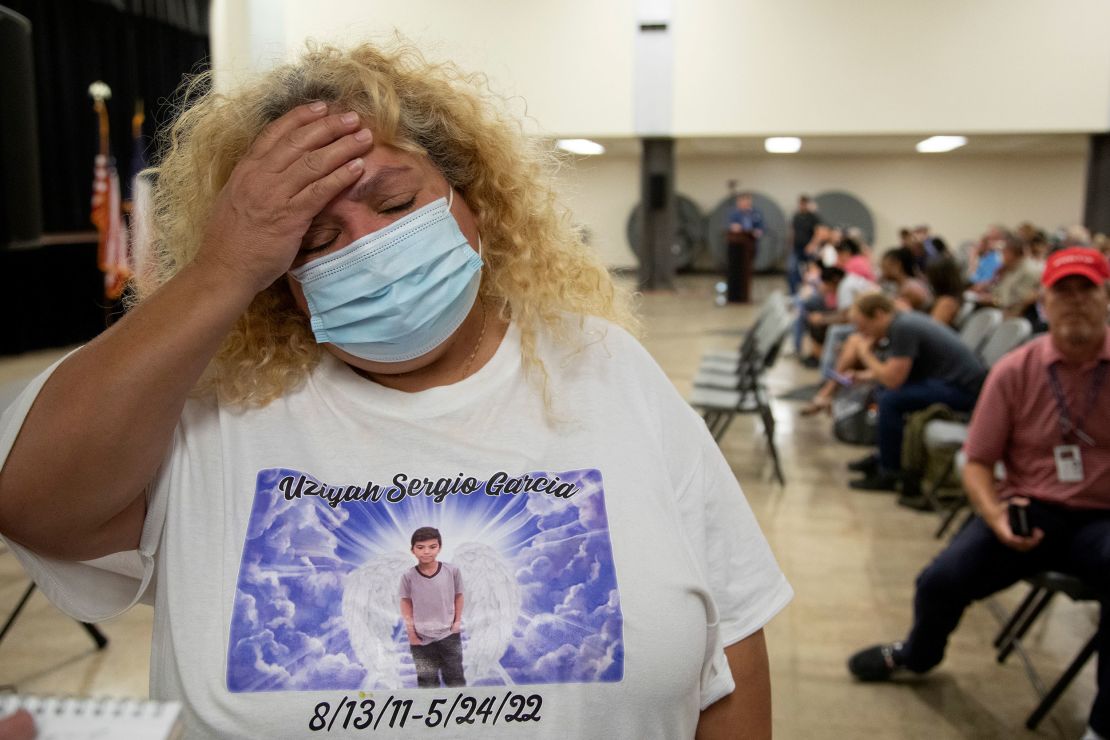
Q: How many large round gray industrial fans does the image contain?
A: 3